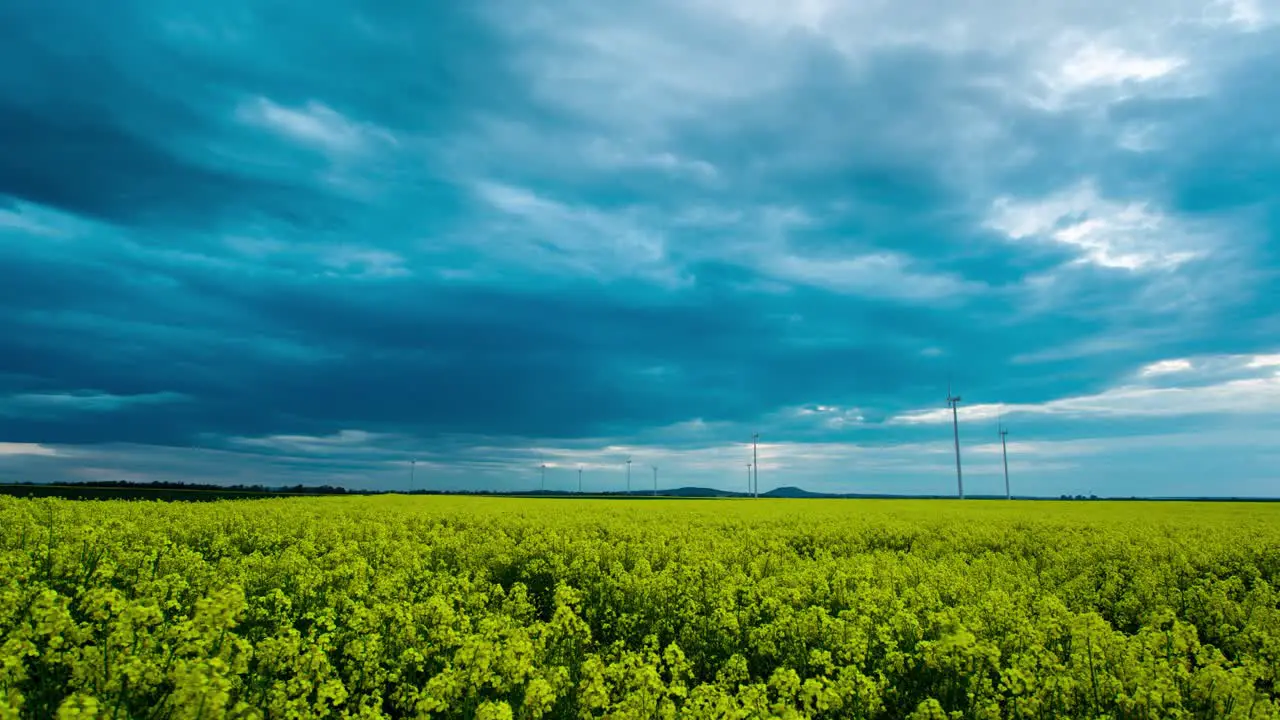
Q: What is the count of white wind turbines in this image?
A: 9